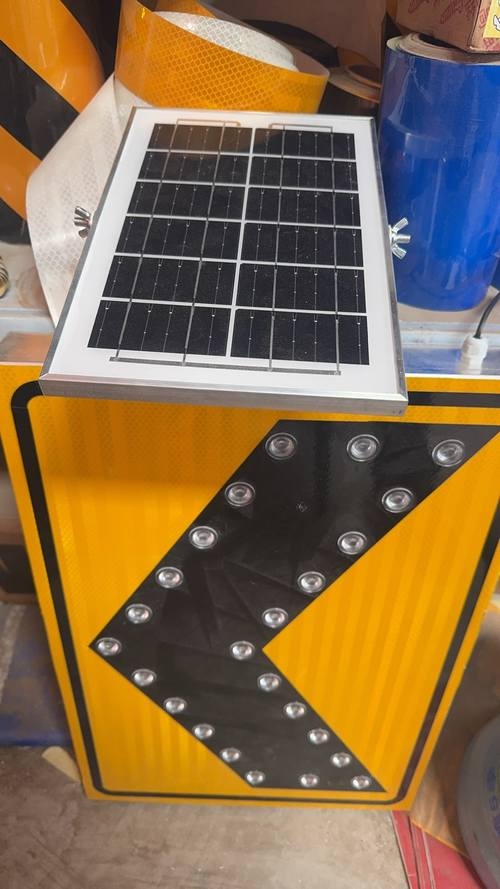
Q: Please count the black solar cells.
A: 12